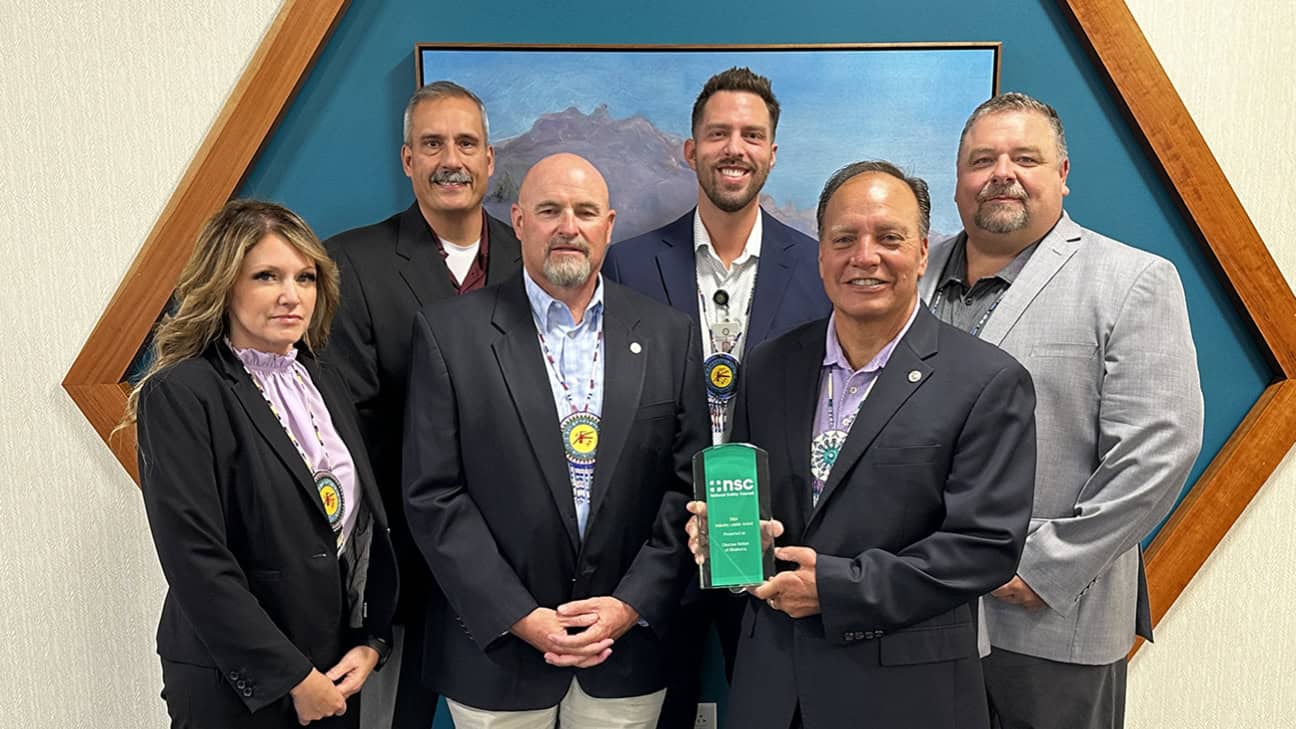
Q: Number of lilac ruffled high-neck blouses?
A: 1